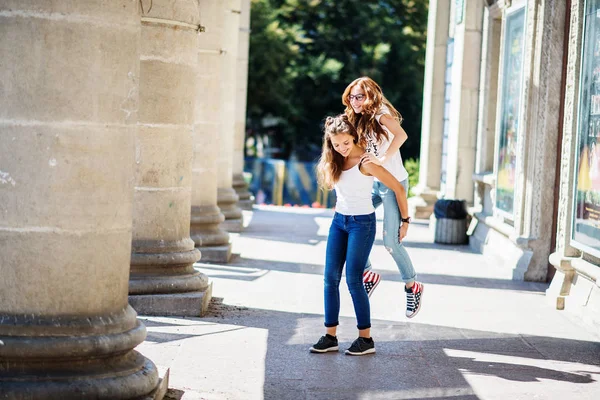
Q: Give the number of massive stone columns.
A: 5